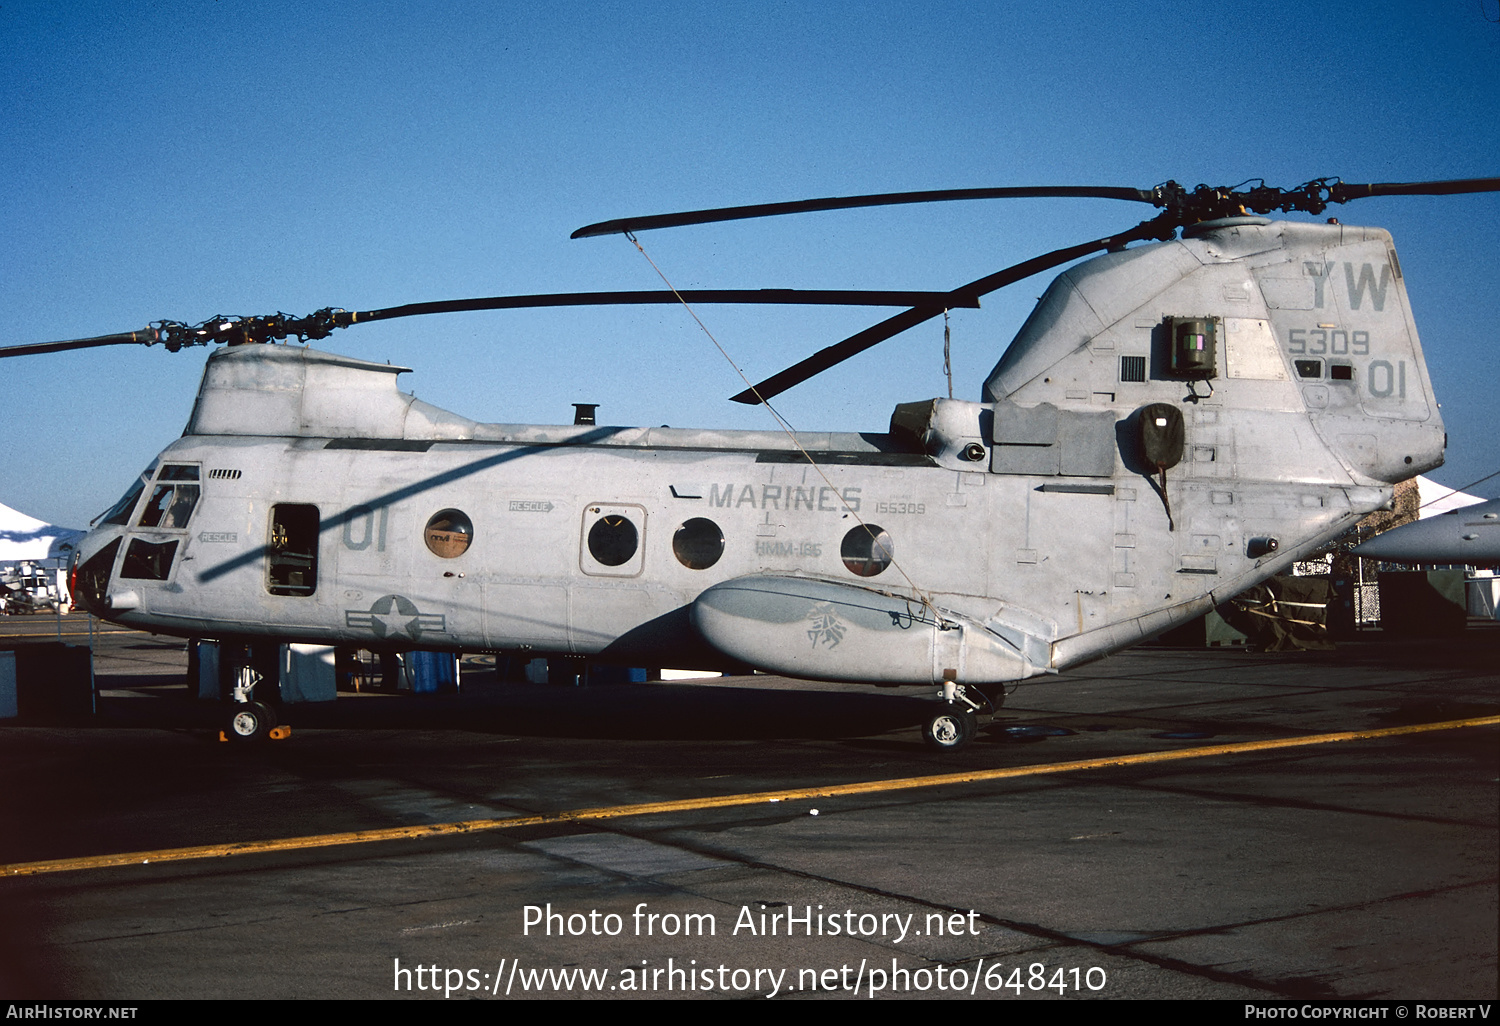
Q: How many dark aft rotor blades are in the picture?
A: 3